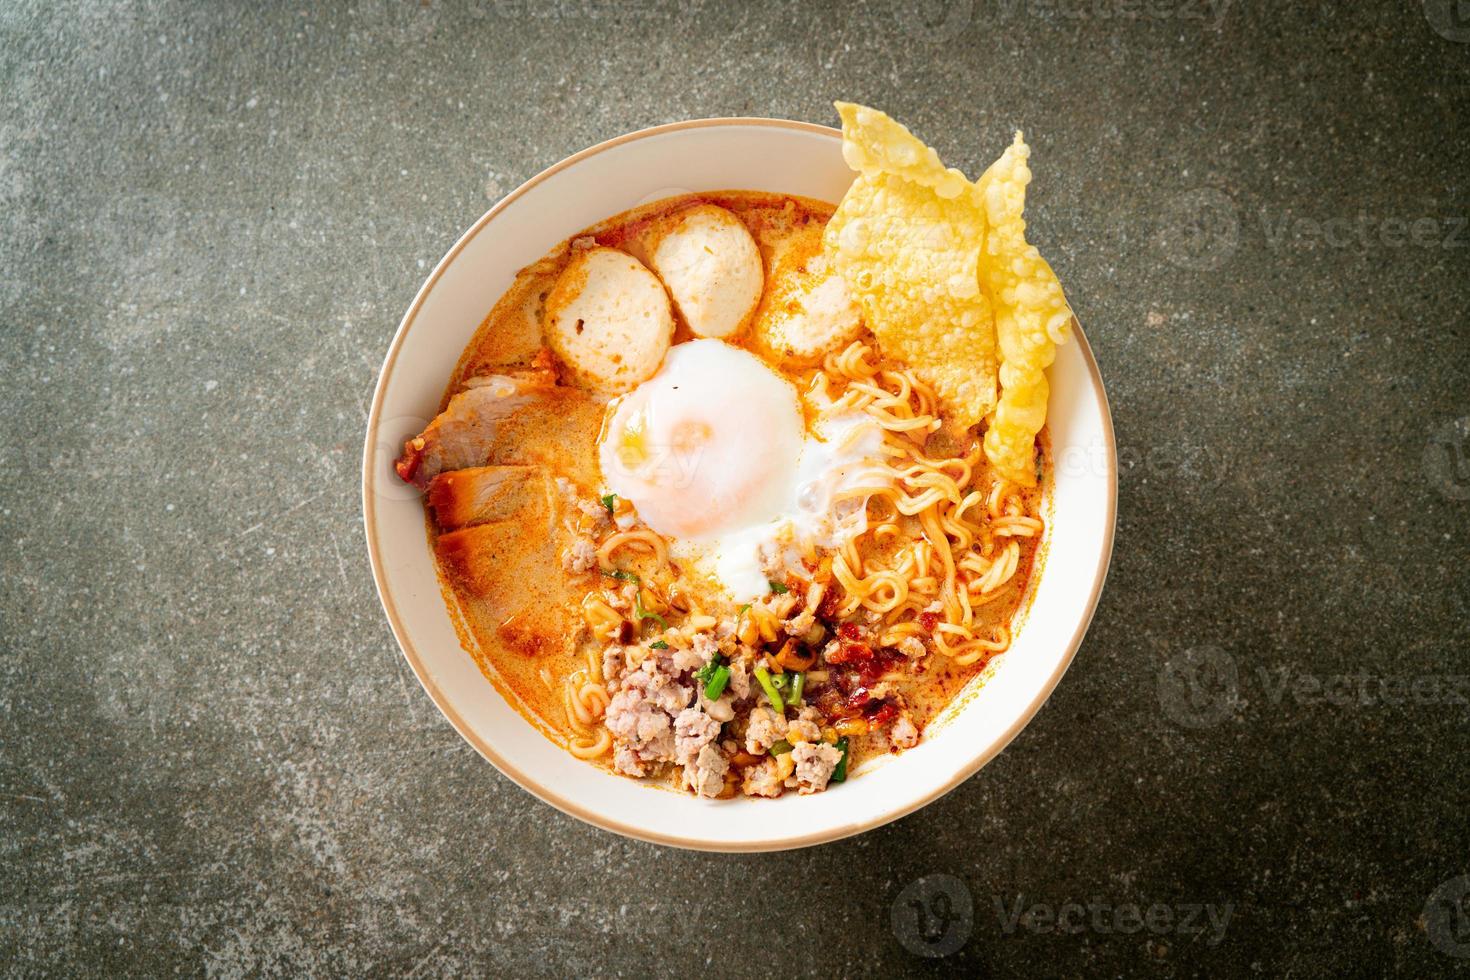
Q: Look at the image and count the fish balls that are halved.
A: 3